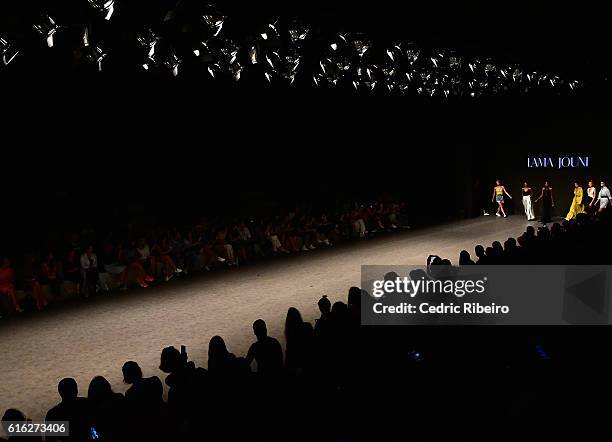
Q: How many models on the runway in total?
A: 6